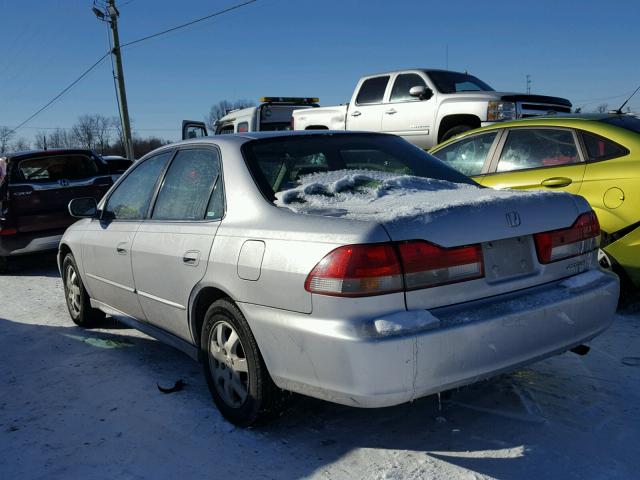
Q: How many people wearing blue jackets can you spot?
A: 0